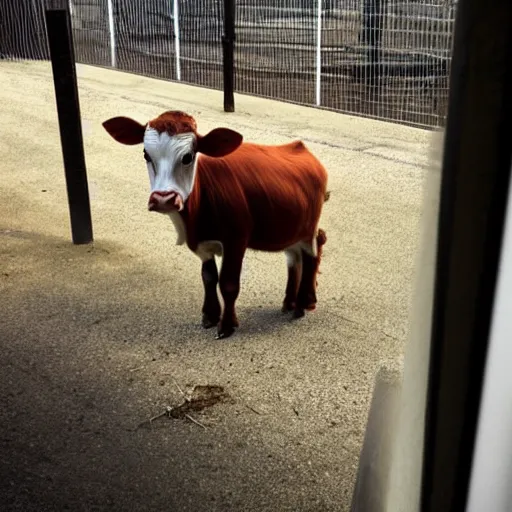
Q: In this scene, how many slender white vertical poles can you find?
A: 3